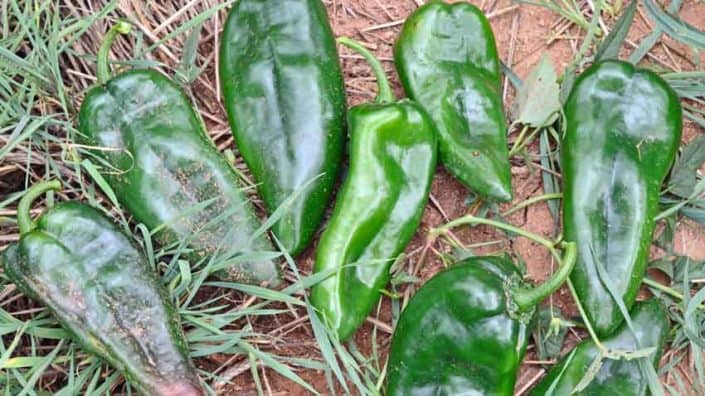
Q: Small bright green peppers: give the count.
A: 1